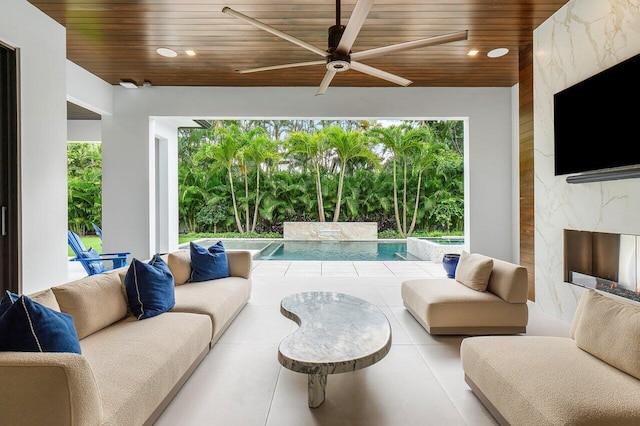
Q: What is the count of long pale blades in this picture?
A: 6